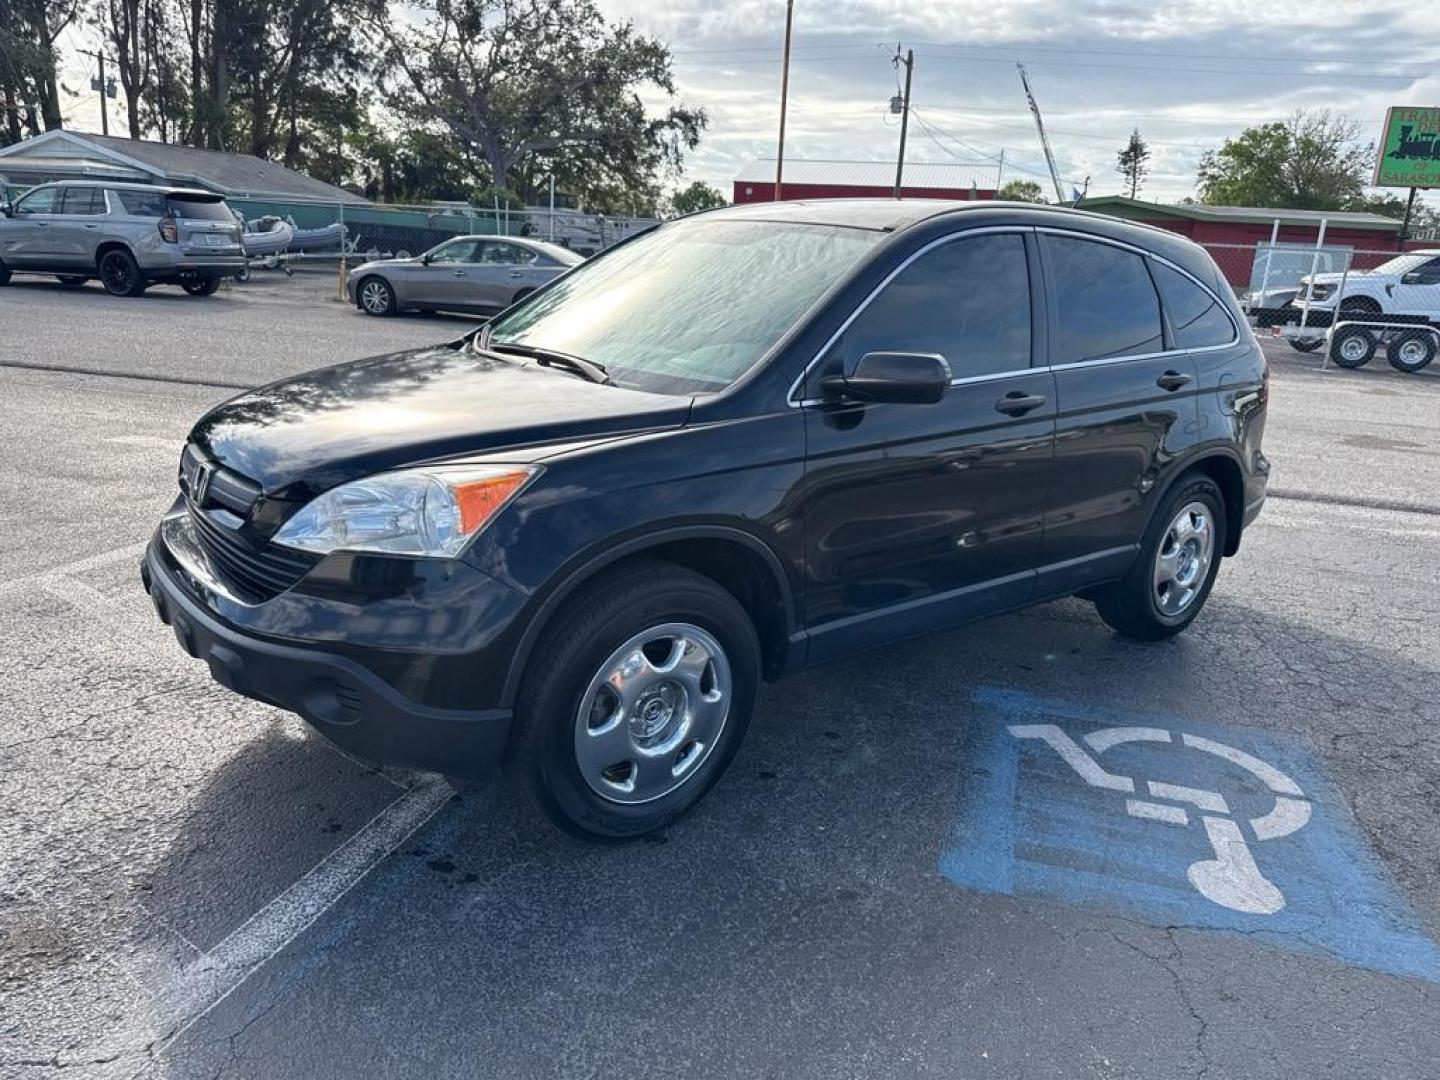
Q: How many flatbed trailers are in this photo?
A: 1